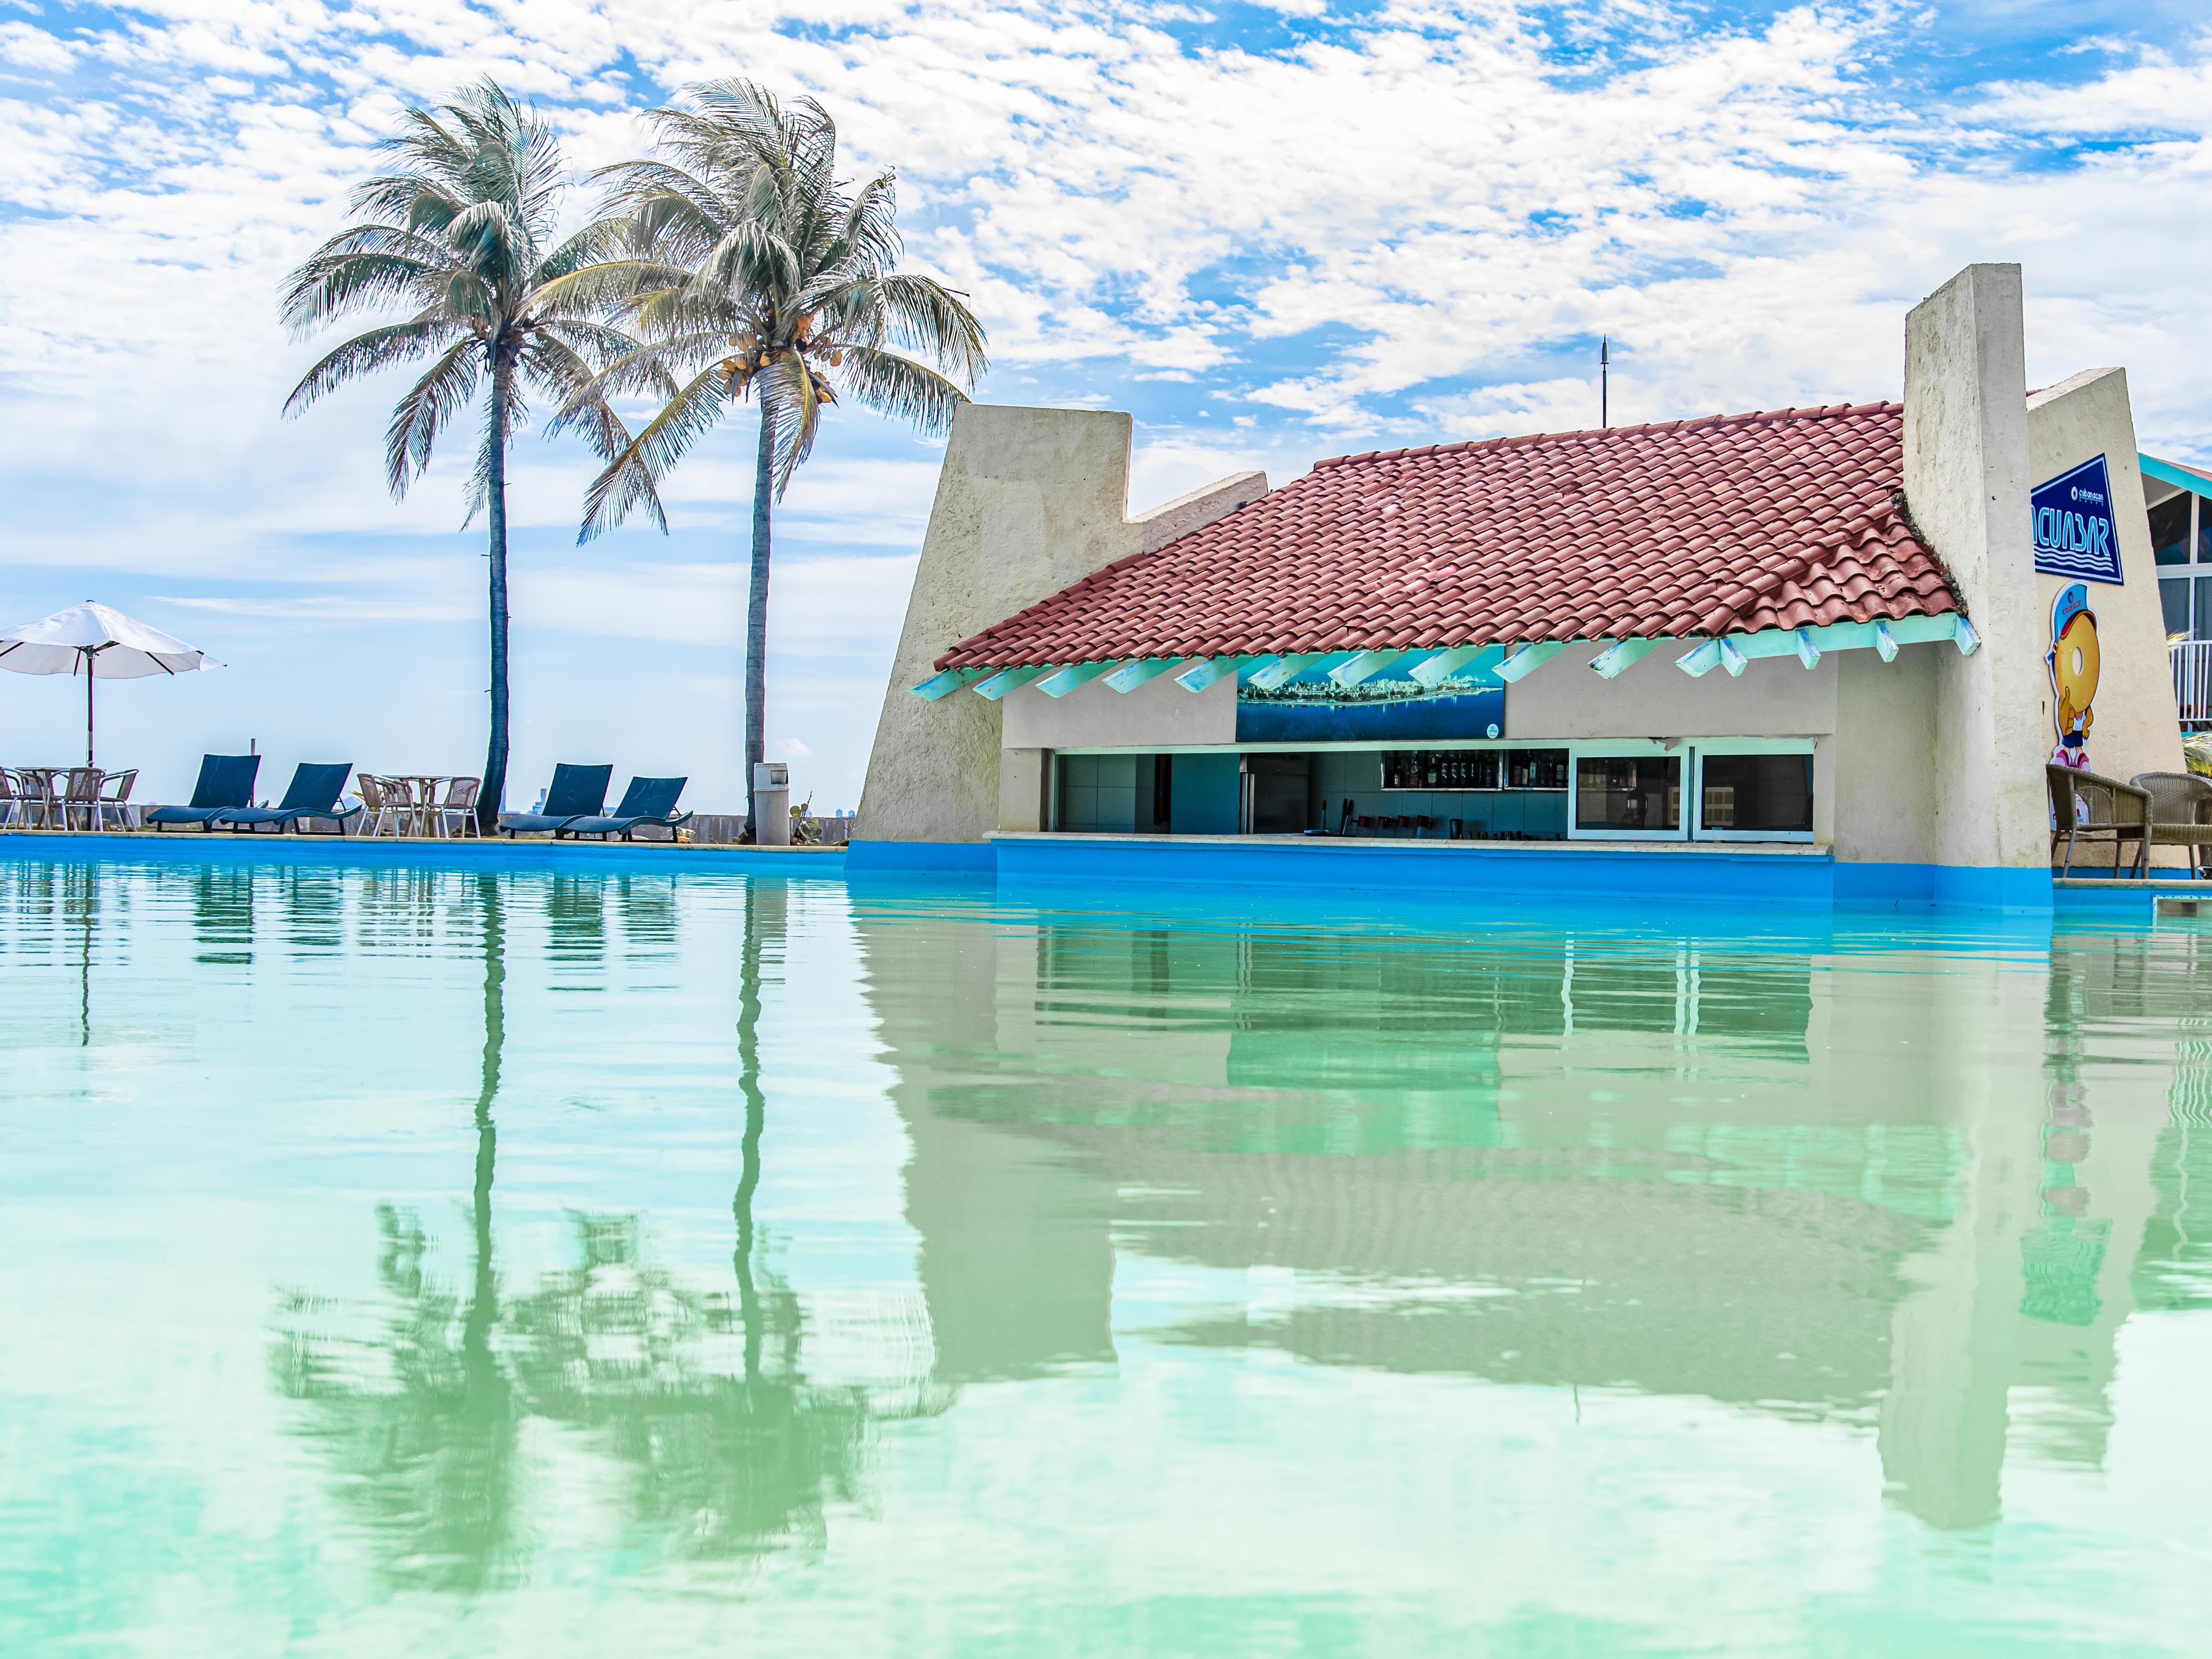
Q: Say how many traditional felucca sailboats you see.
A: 0